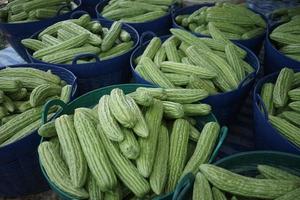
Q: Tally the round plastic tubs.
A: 10